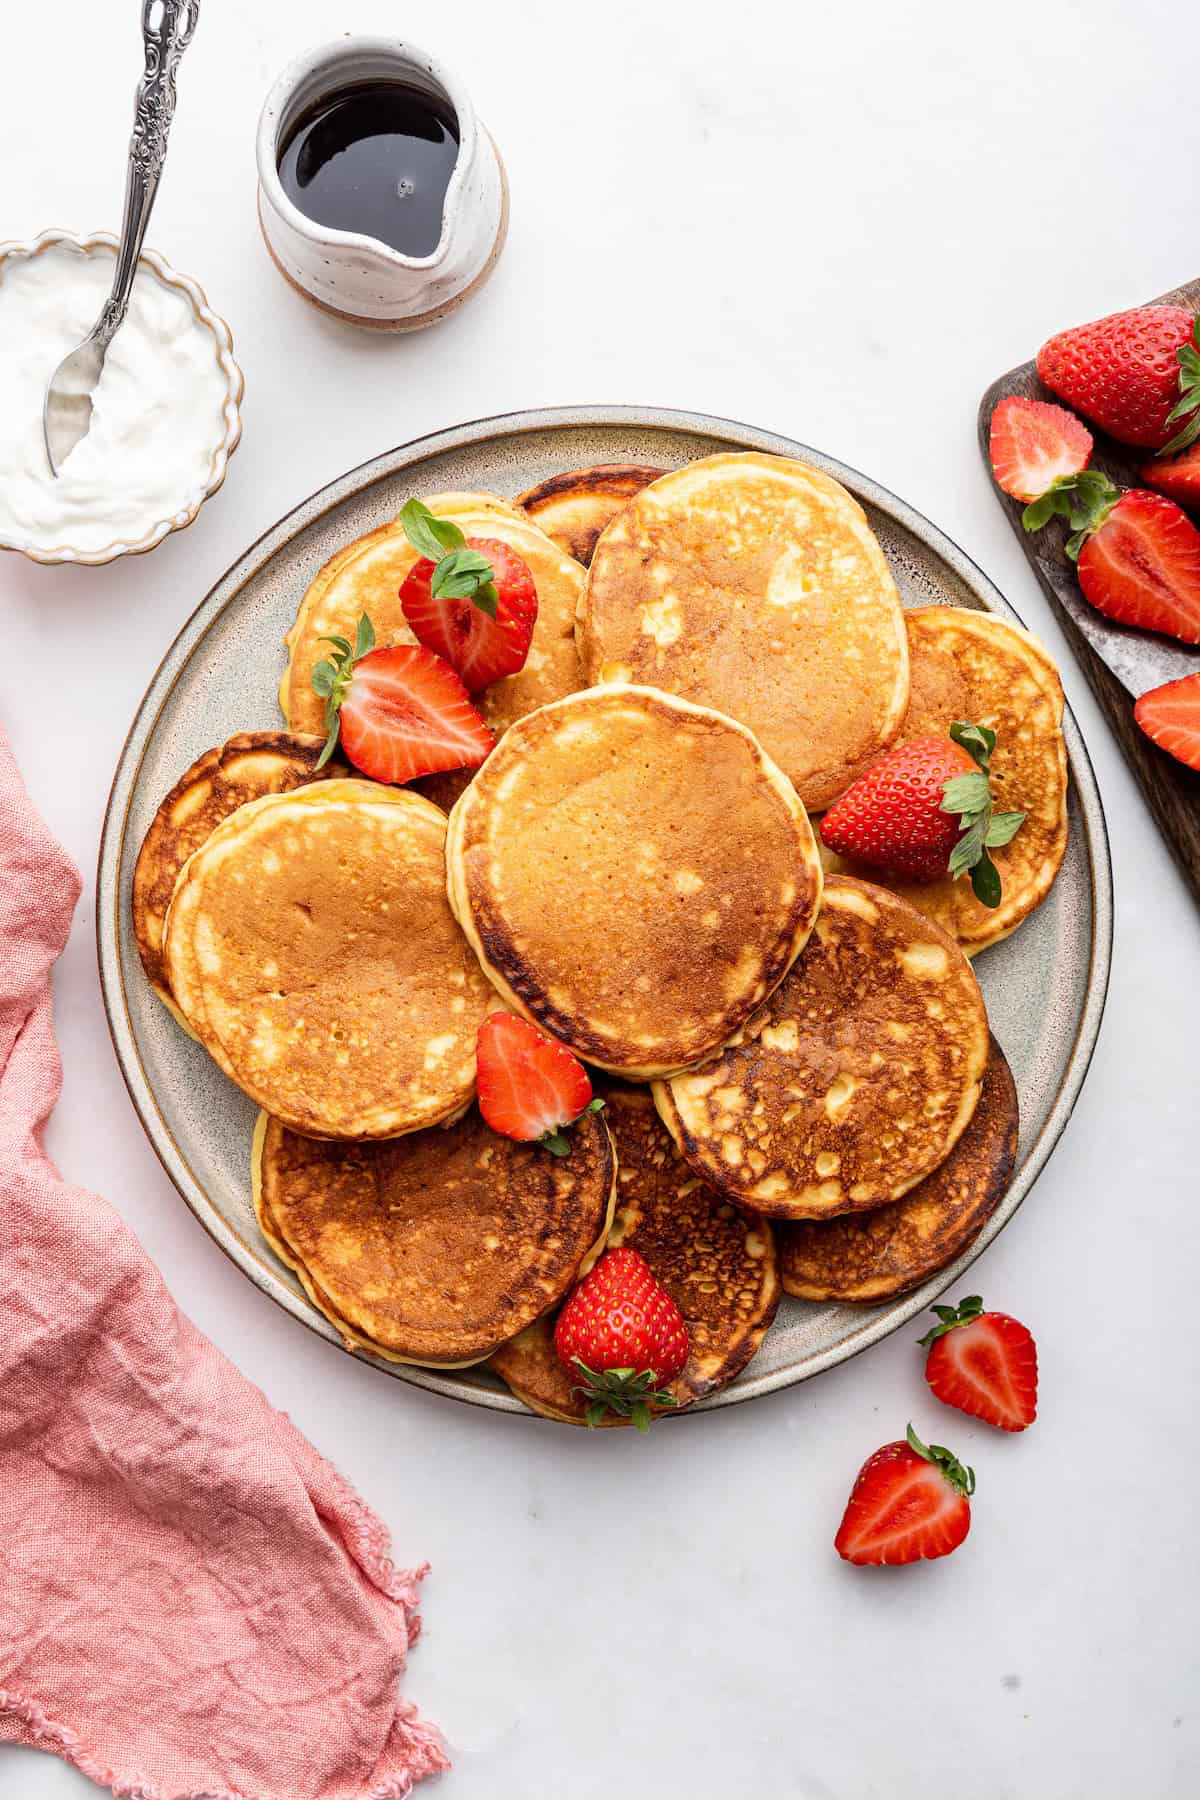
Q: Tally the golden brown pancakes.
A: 11